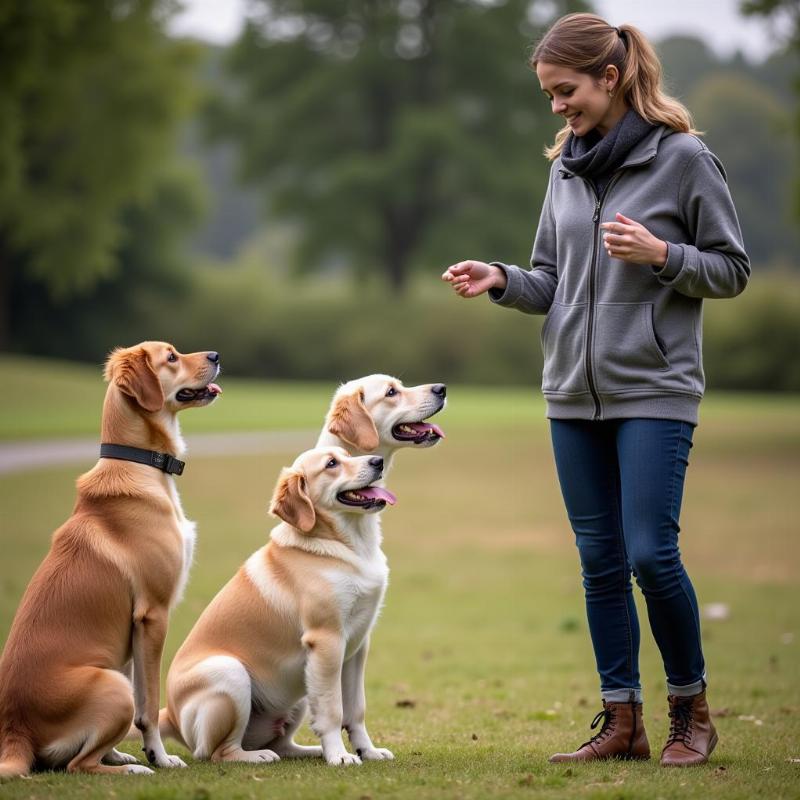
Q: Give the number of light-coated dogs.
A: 2